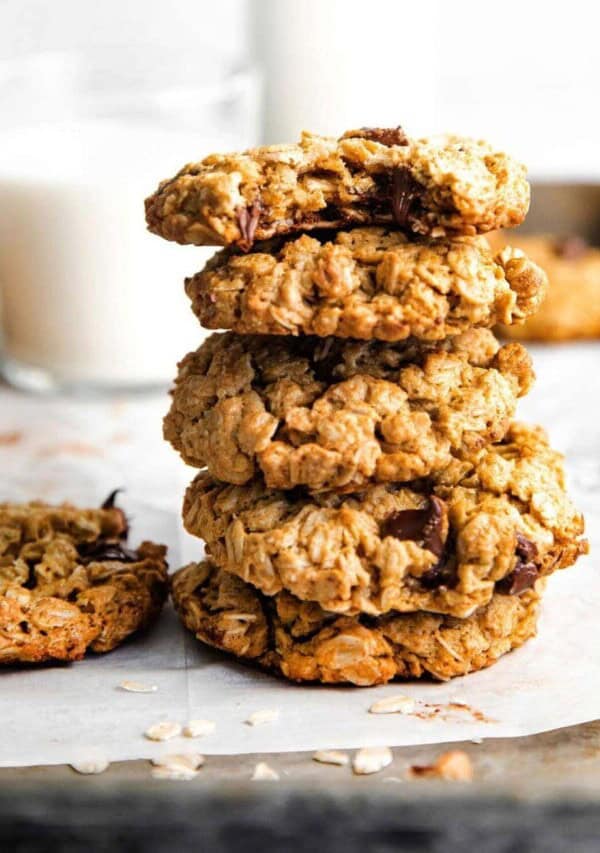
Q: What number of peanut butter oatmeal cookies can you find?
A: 7